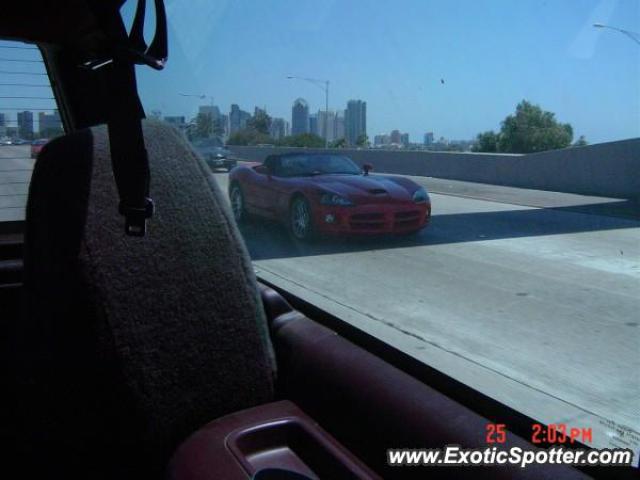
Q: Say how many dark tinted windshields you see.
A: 1